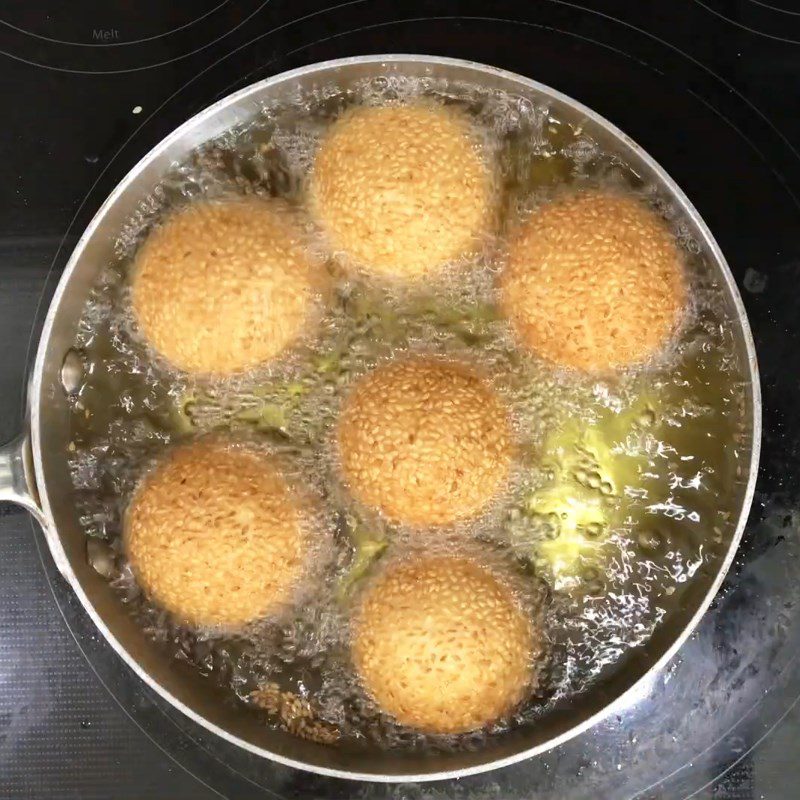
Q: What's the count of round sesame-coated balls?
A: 6